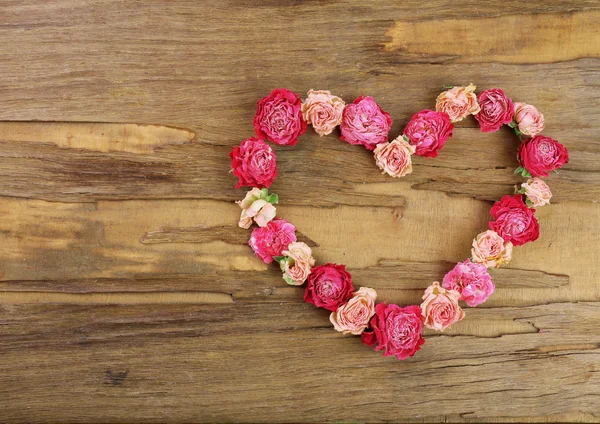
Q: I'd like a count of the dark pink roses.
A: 11